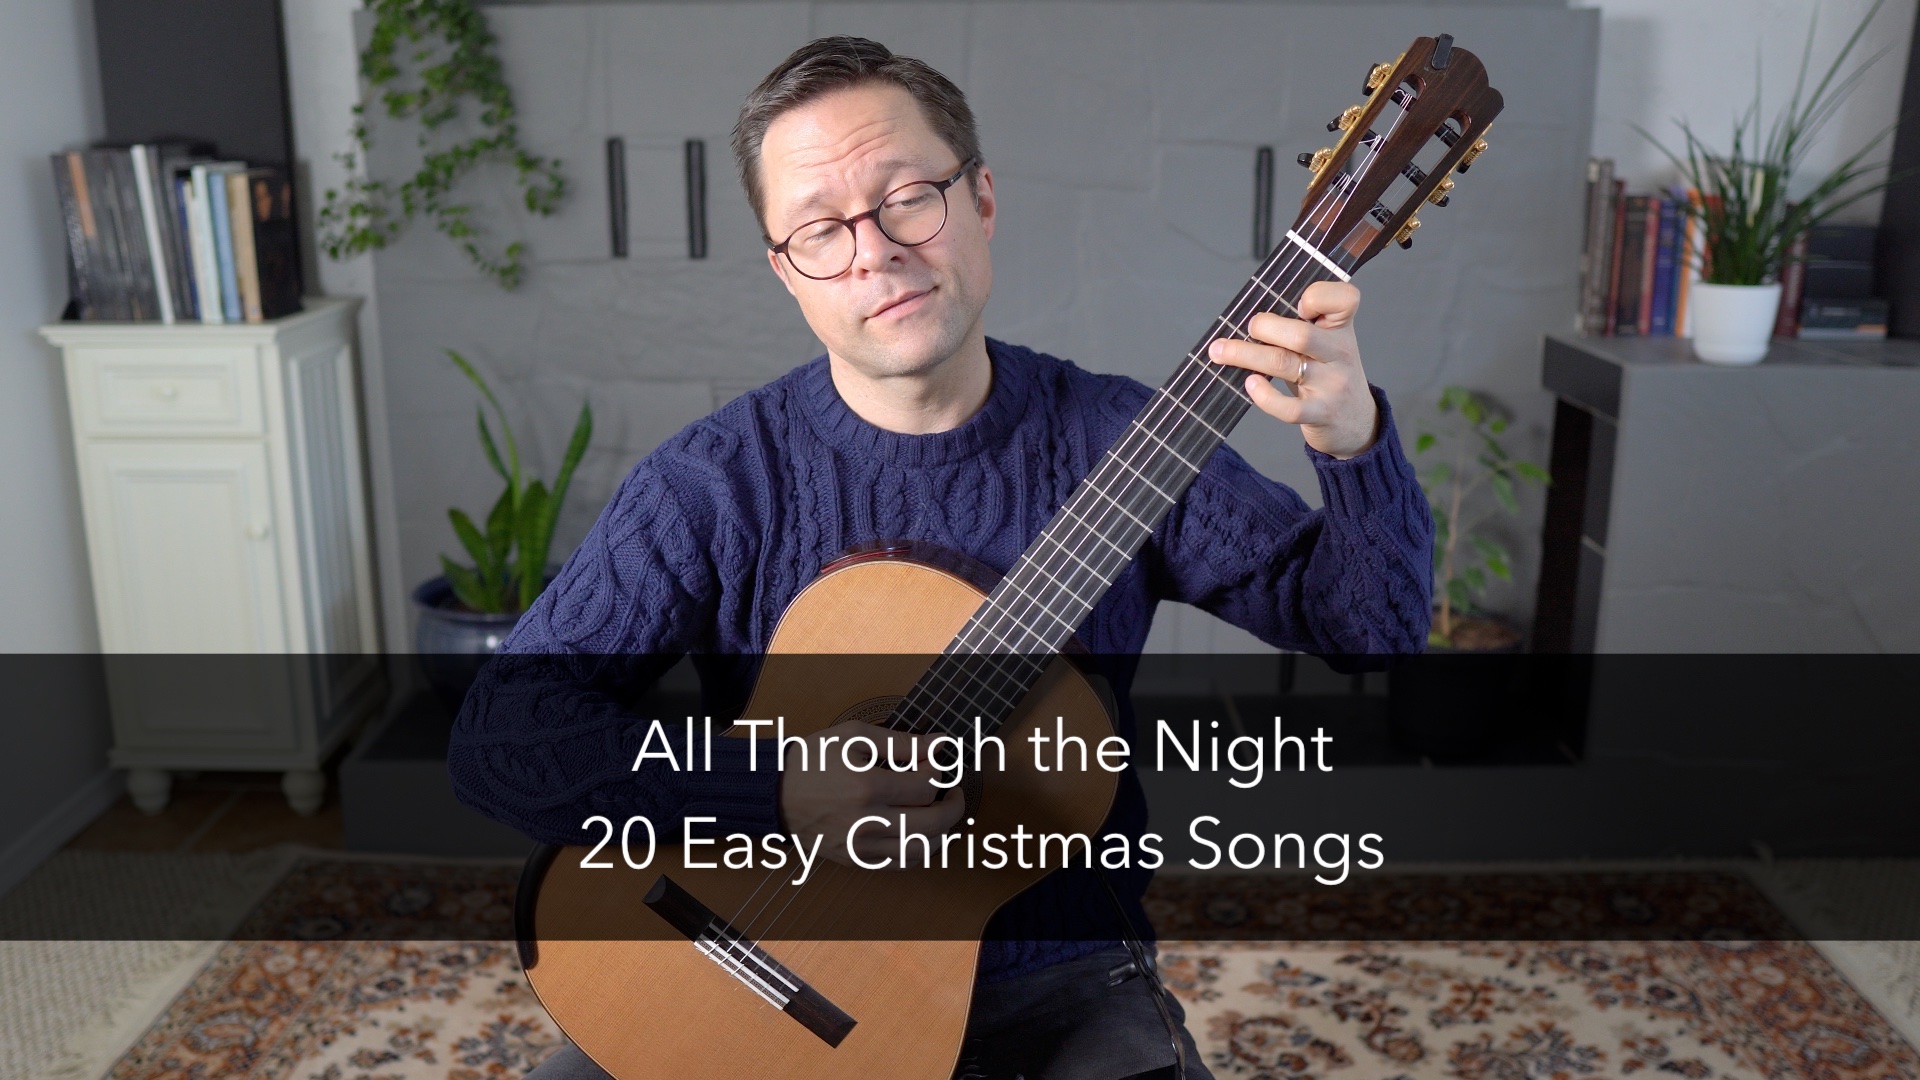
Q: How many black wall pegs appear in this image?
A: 3